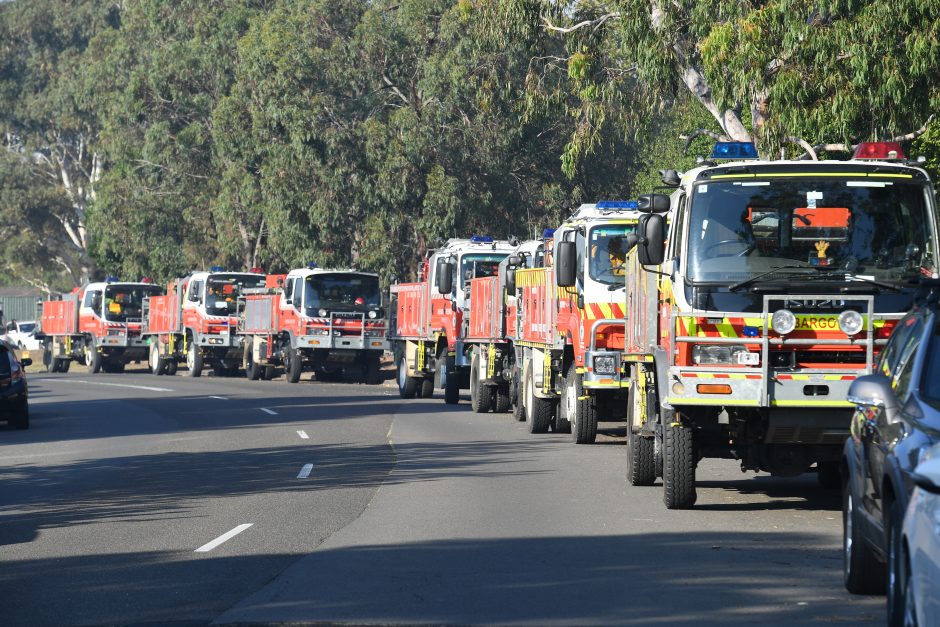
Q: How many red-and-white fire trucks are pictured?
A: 7